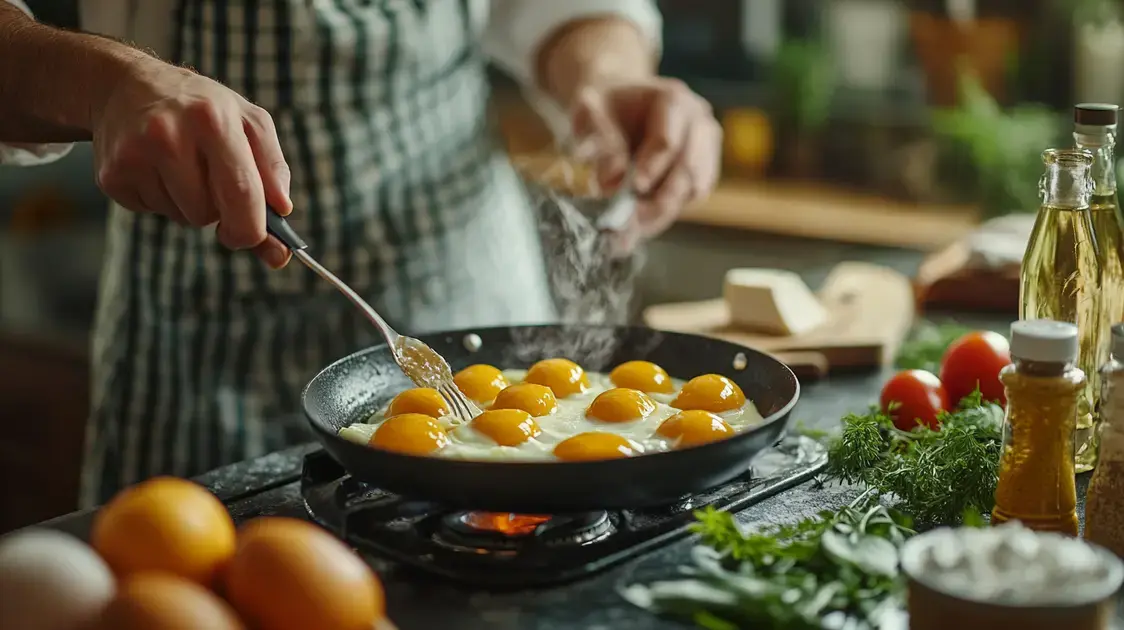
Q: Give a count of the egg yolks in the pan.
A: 11